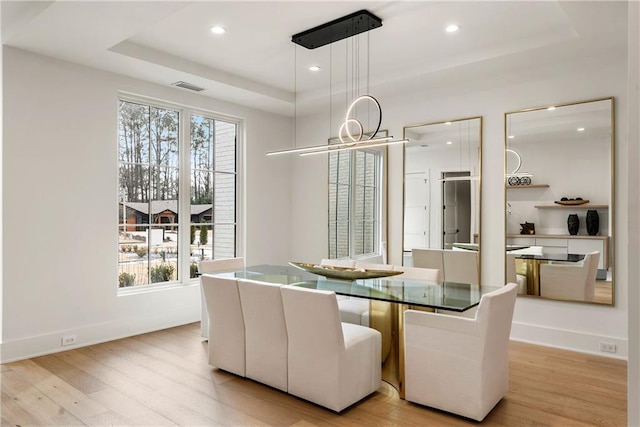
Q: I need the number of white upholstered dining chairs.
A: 8